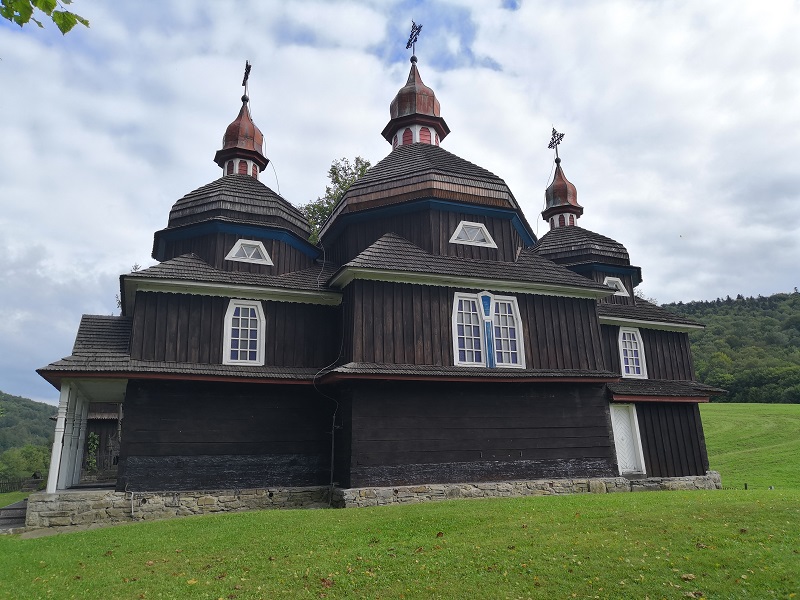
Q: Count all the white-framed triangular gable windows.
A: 3